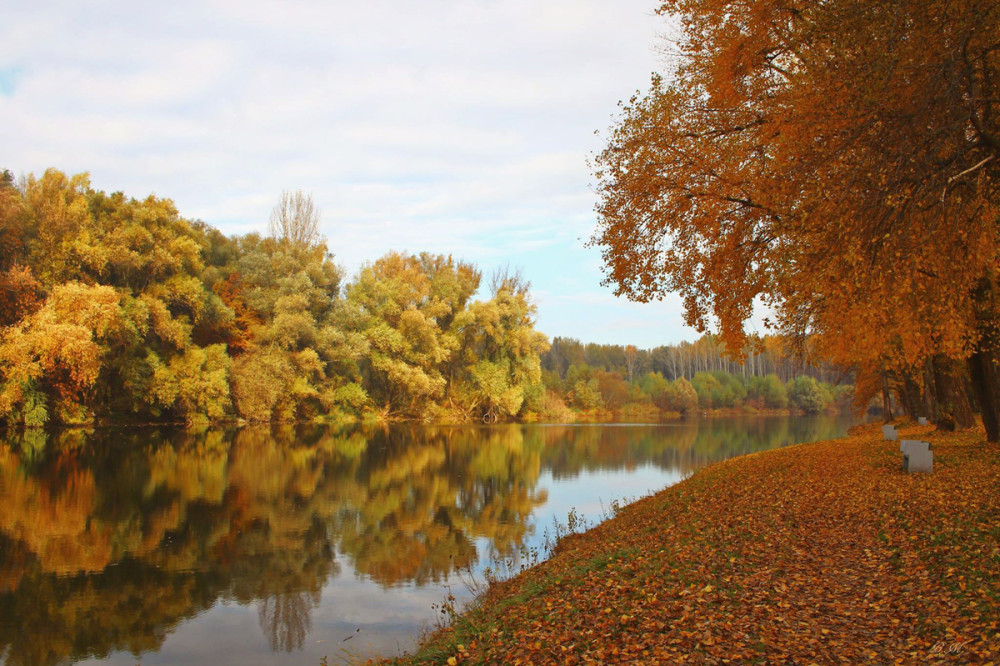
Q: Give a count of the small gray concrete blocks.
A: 3